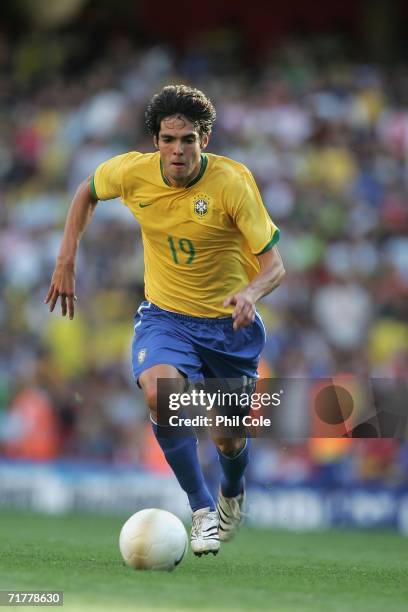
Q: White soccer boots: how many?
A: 2